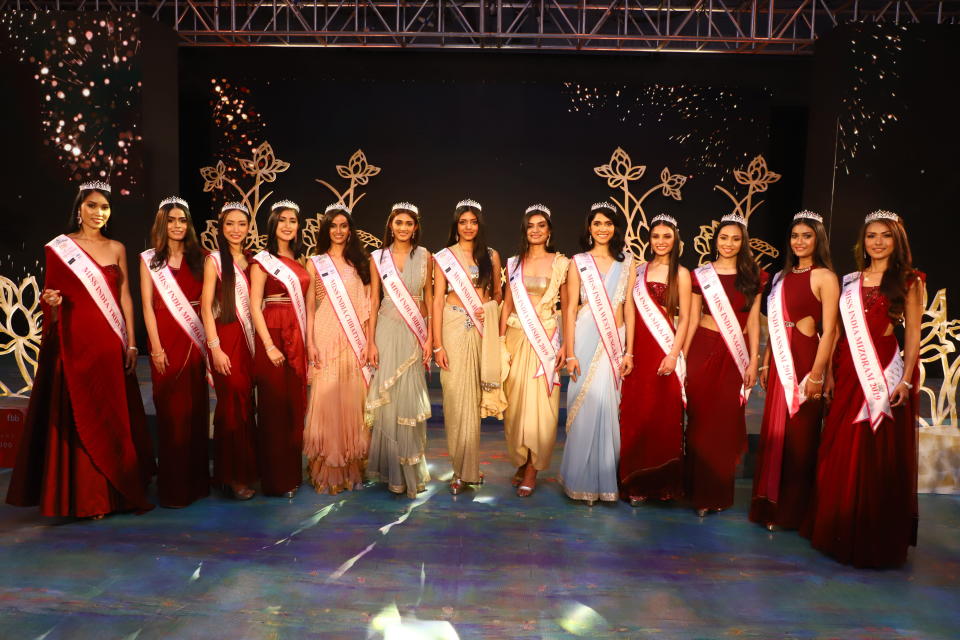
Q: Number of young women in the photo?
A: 13